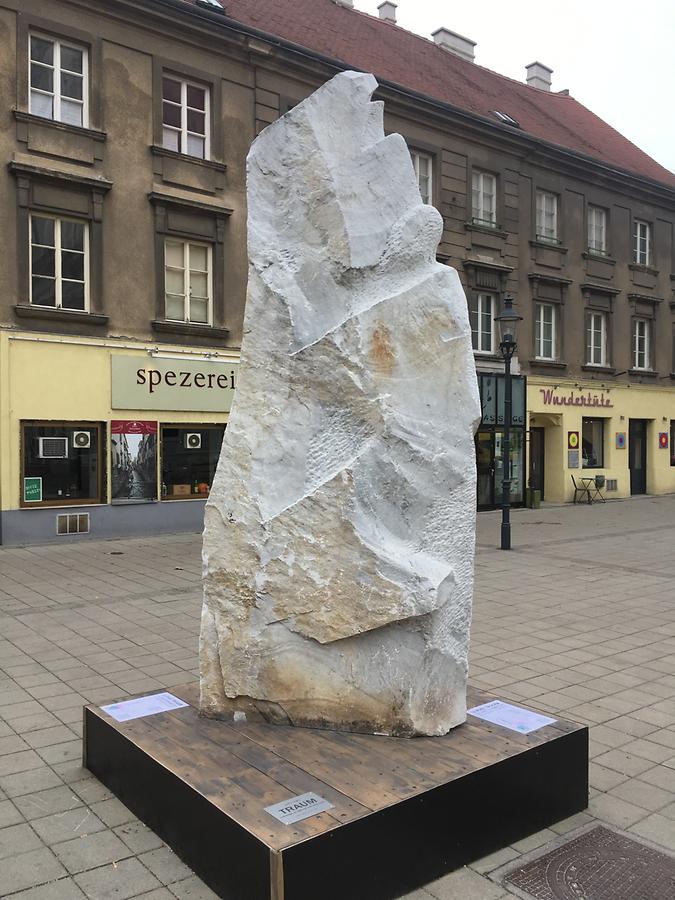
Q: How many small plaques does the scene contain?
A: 3